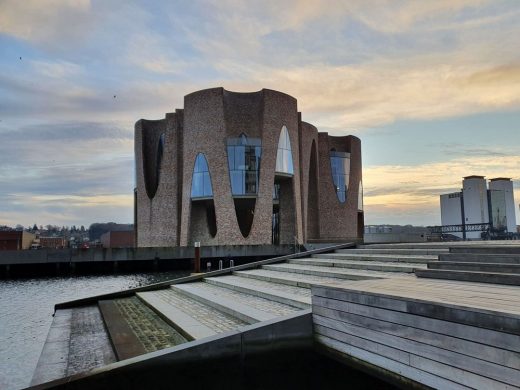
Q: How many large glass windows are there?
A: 4